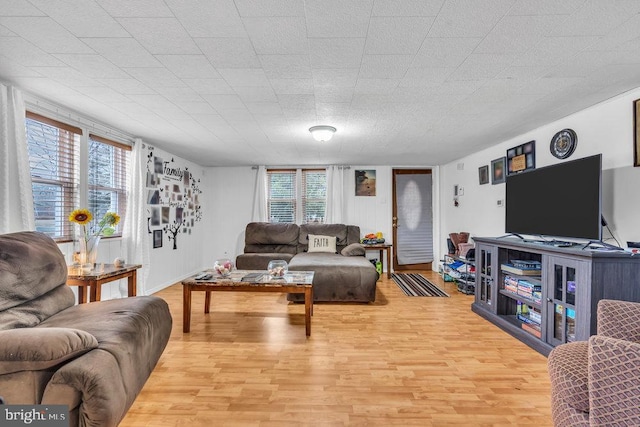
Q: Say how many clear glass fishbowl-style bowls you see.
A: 2